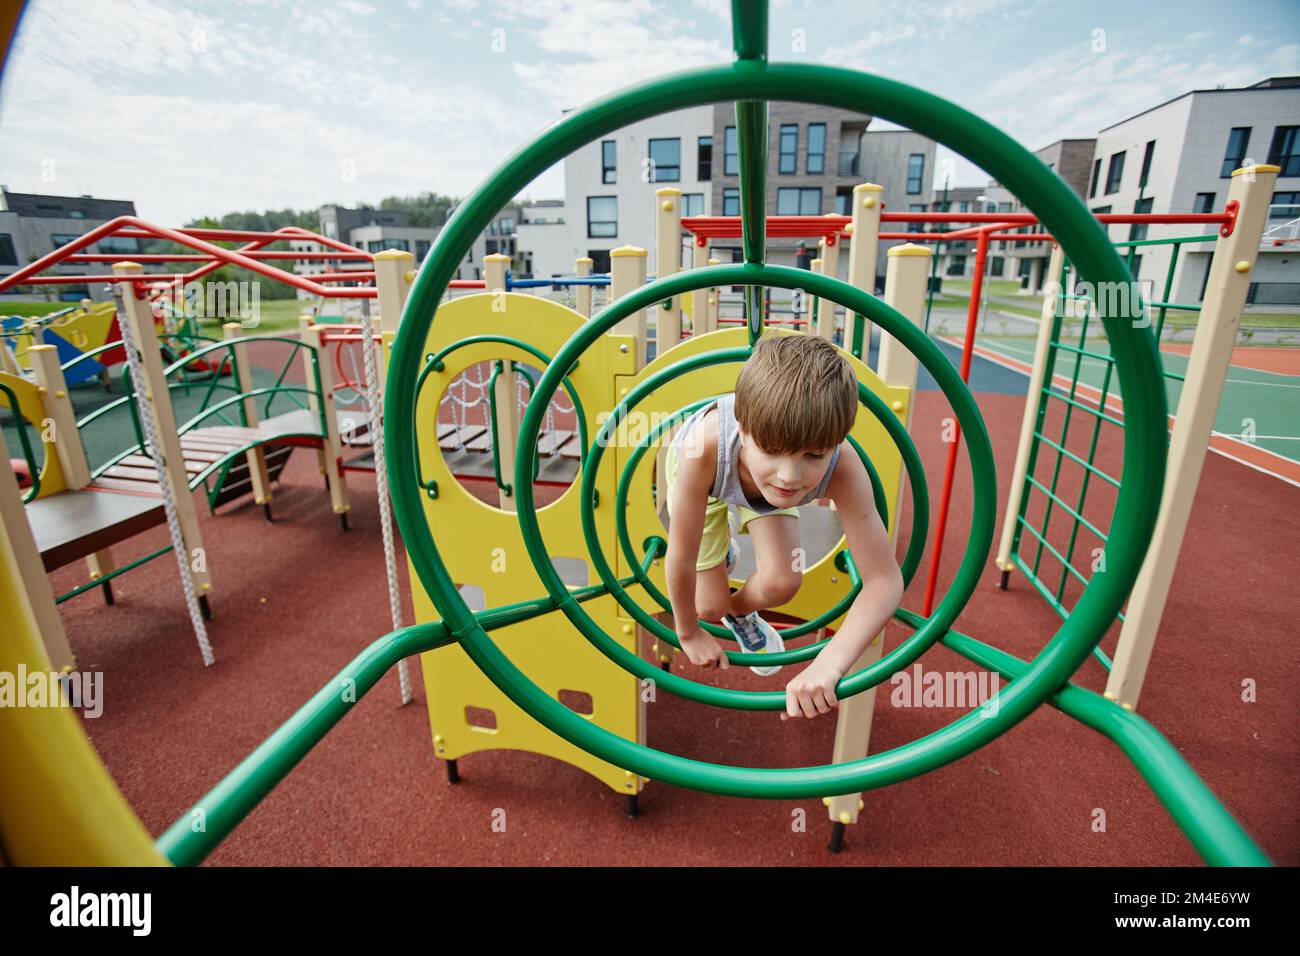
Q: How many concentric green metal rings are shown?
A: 4